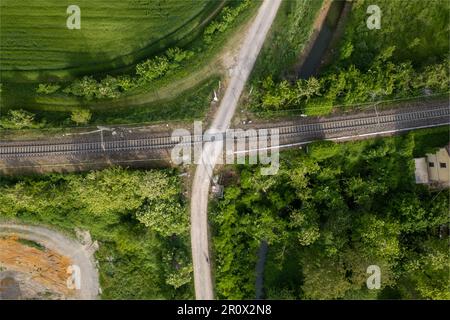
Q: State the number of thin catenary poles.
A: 2